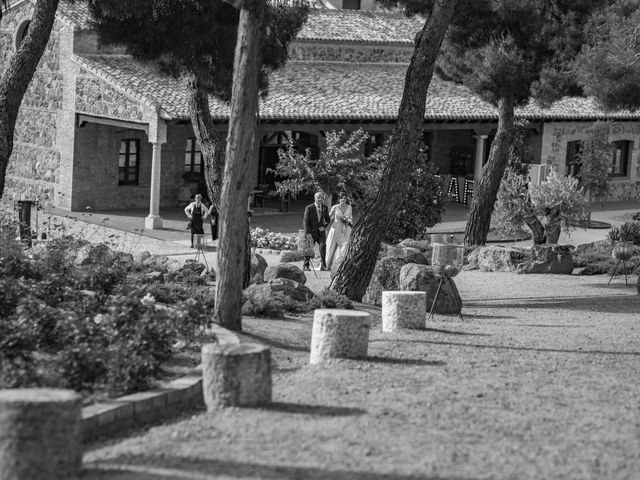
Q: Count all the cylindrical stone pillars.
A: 4